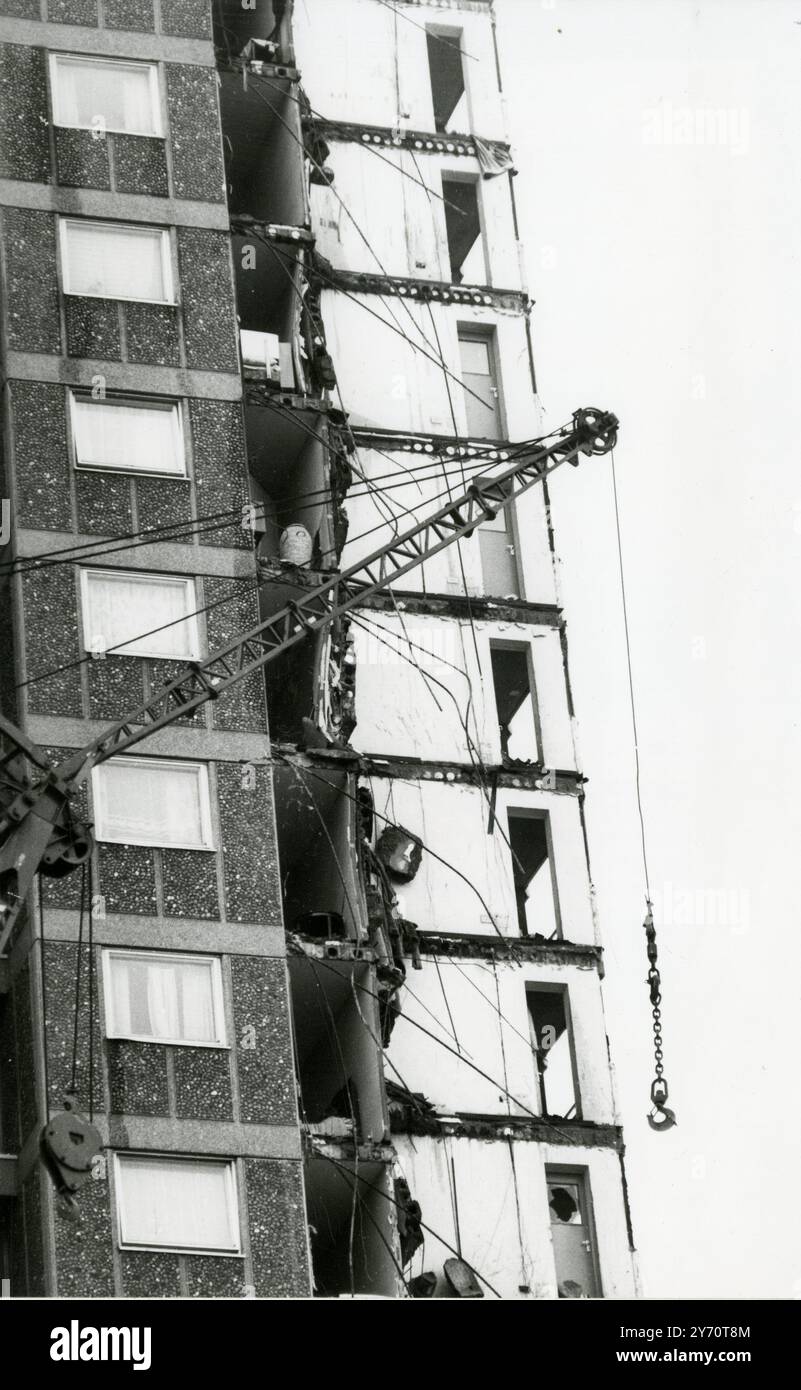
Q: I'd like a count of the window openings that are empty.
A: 5